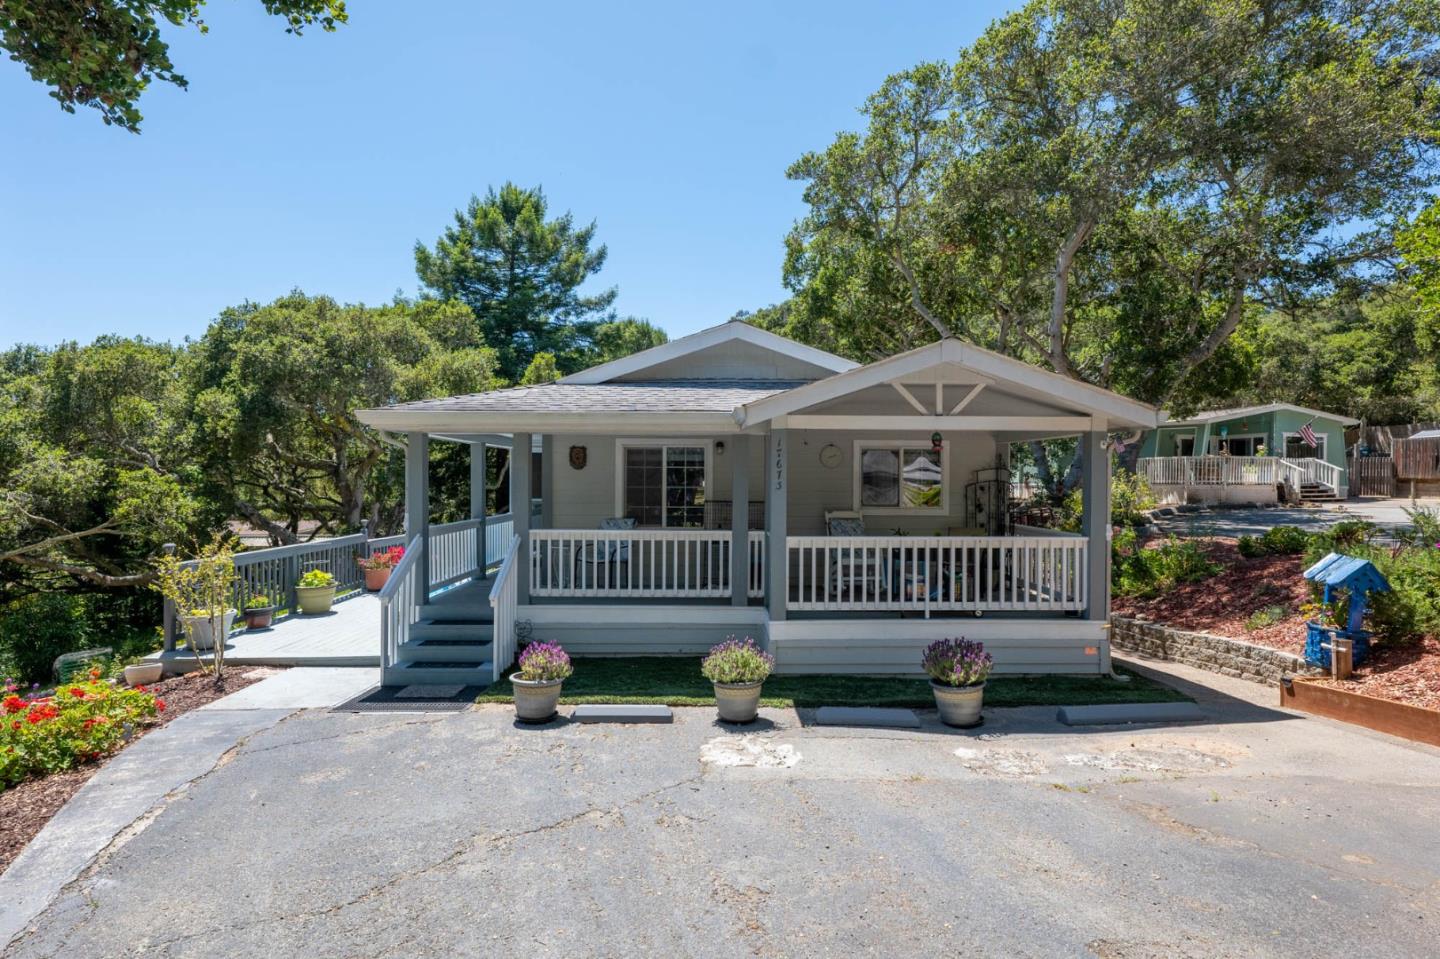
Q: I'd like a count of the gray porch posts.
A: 6